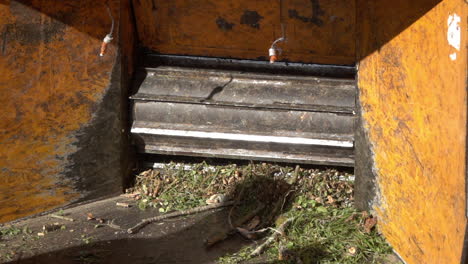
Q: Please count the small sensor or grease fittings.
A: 2